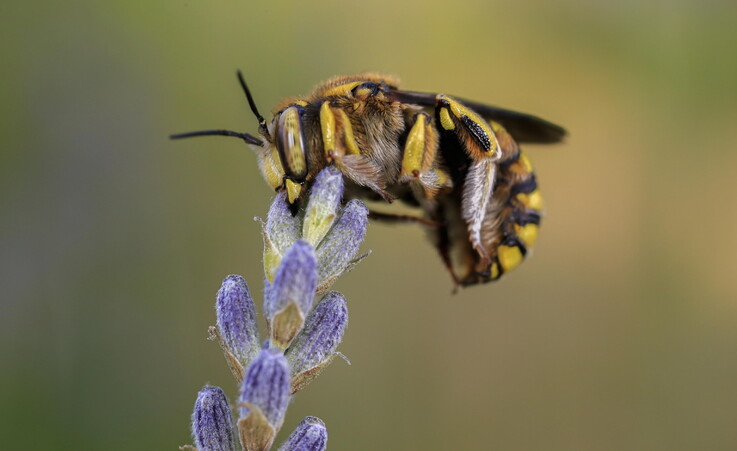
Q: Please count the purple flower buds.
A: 9